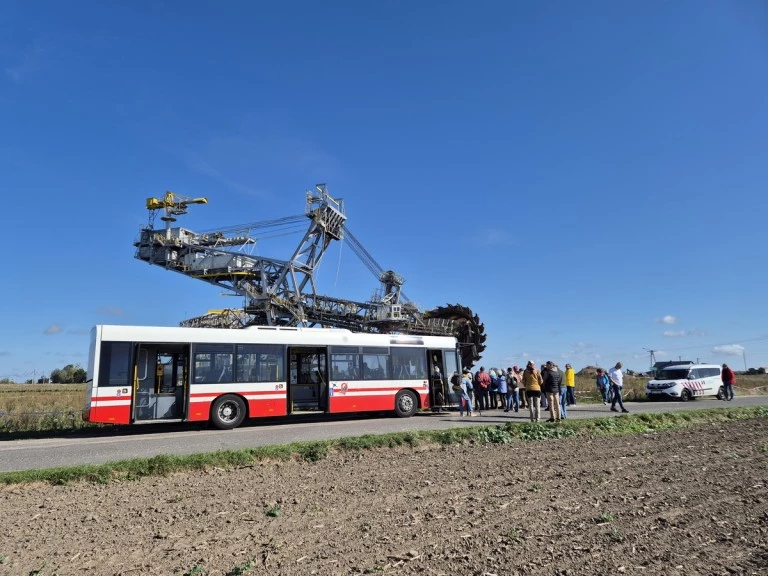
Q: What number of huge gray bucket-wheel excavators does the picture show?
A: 1